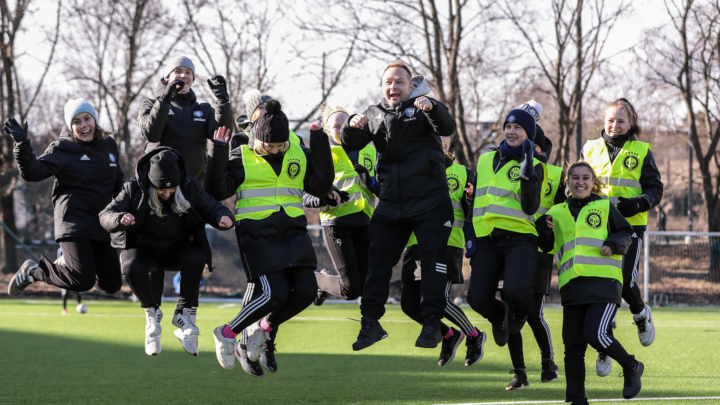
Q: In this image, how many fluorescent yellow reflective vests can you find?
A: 8